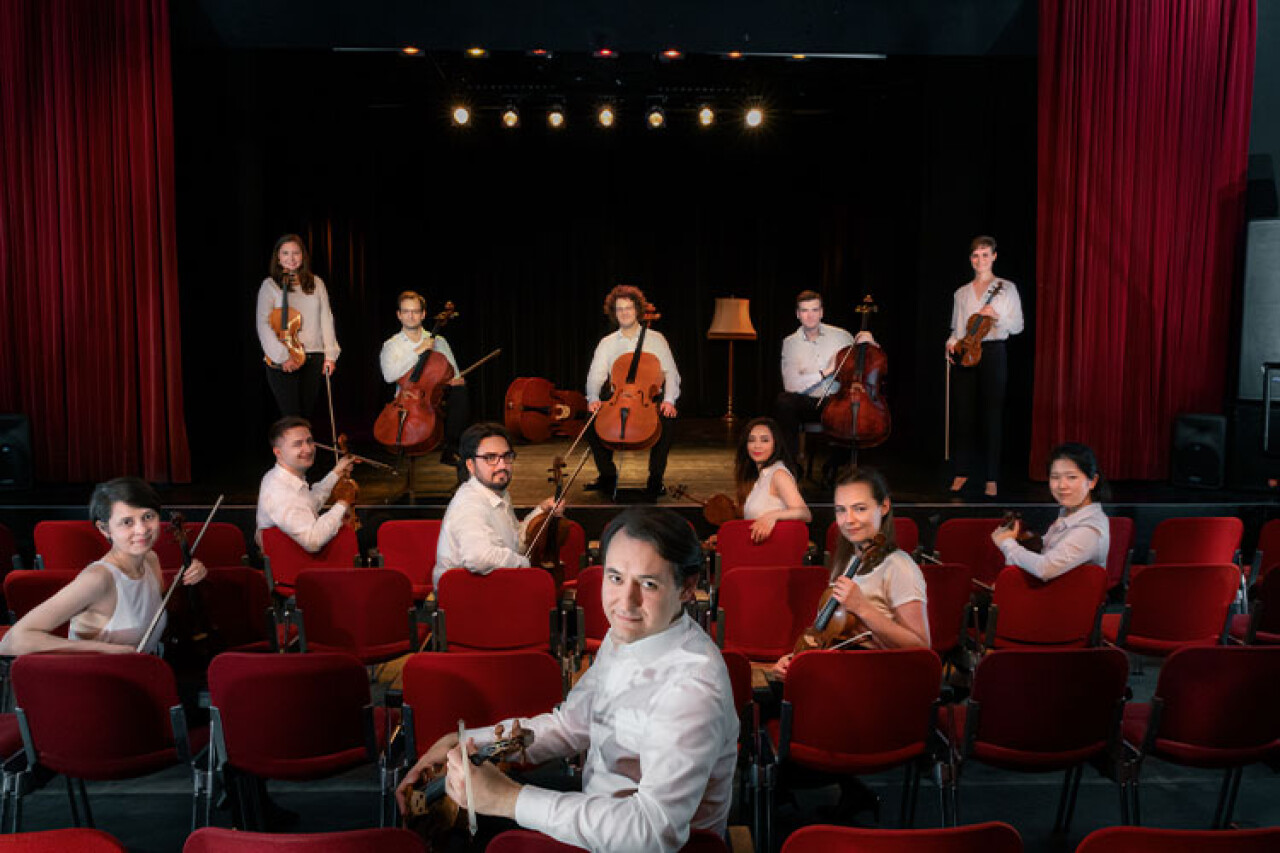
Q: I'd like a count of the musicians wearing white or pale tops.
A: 12